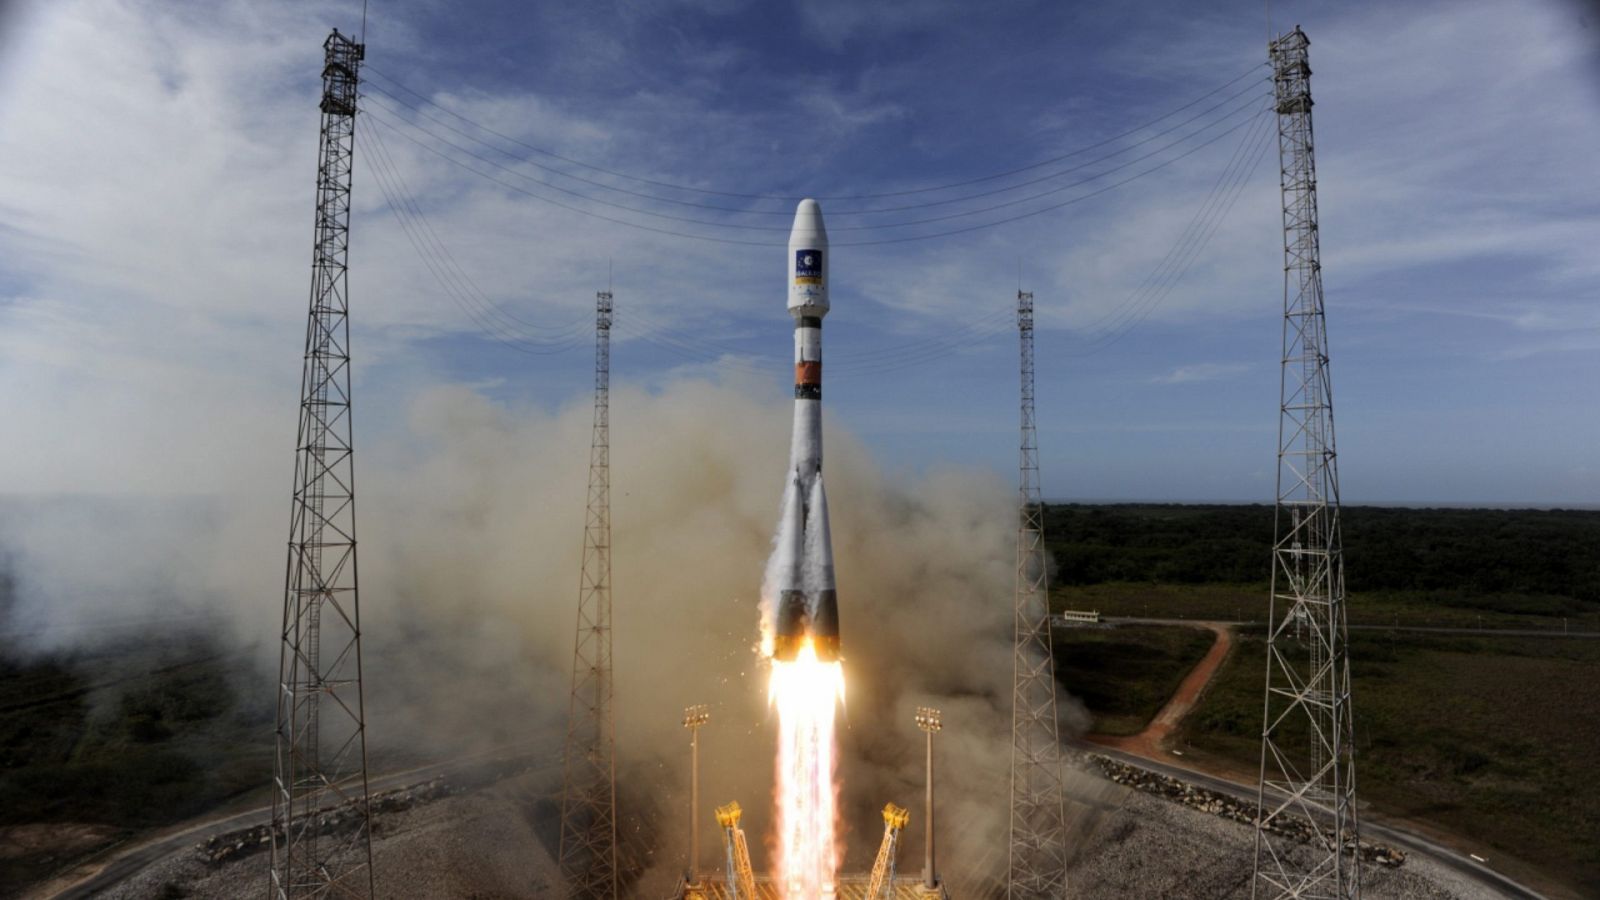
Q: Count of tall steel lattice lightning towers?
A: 4